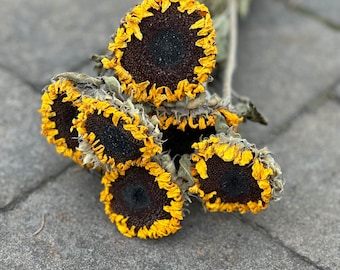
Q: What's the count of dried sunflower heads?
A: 6